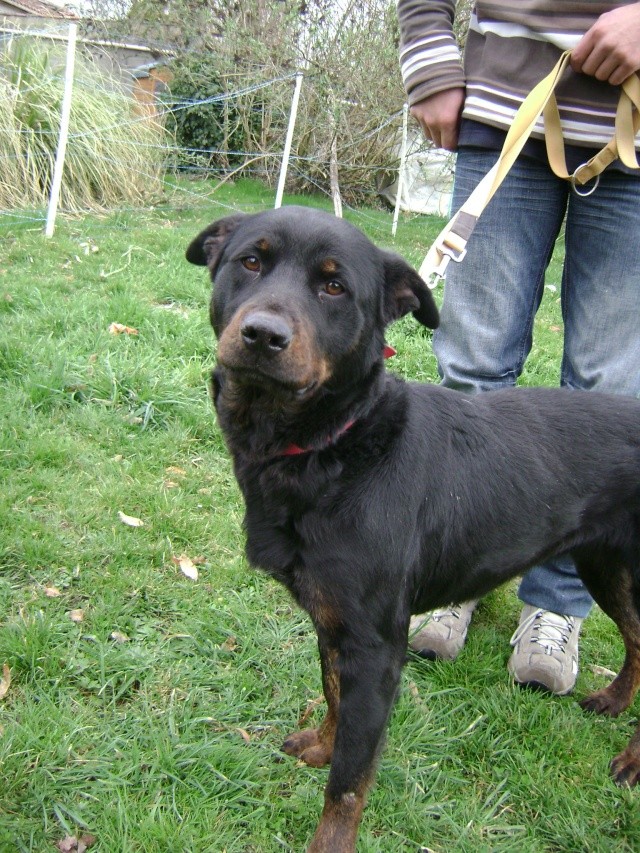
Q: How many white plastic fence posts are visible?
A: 3